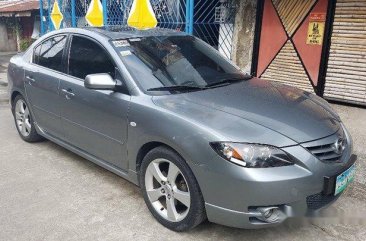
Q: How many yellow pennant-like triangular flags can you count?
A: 3